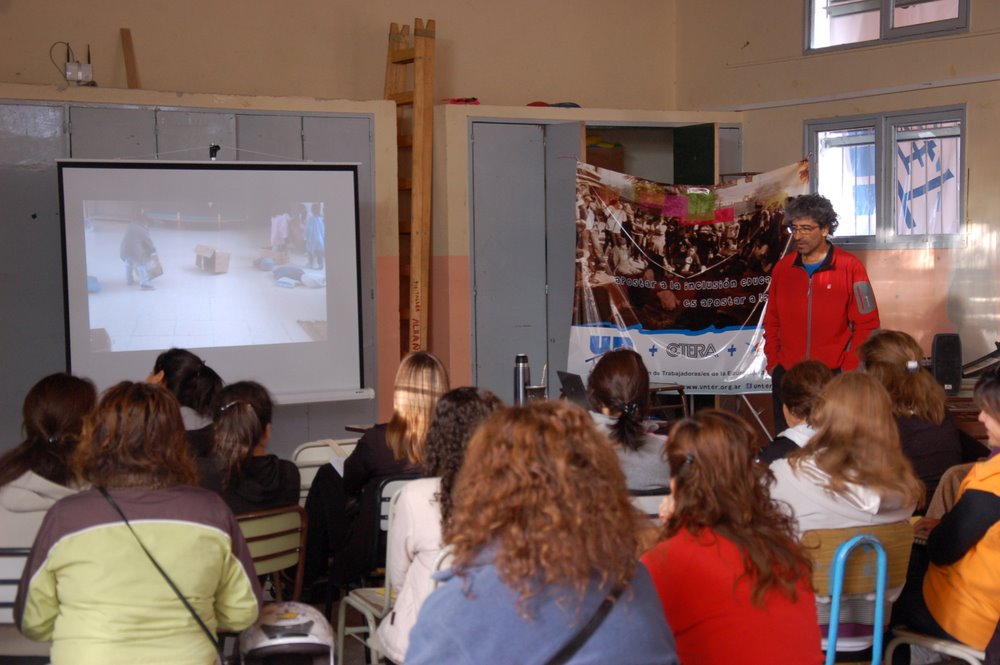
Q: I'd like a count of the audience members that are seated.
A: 13